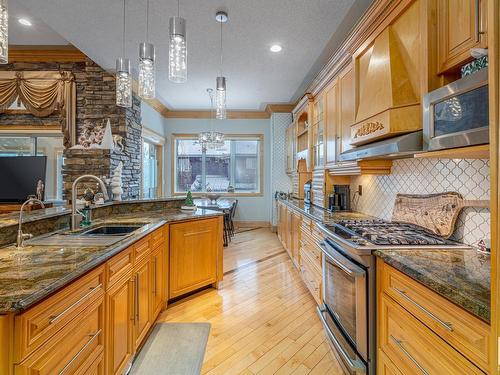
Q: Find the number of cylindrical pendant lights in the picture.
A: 5